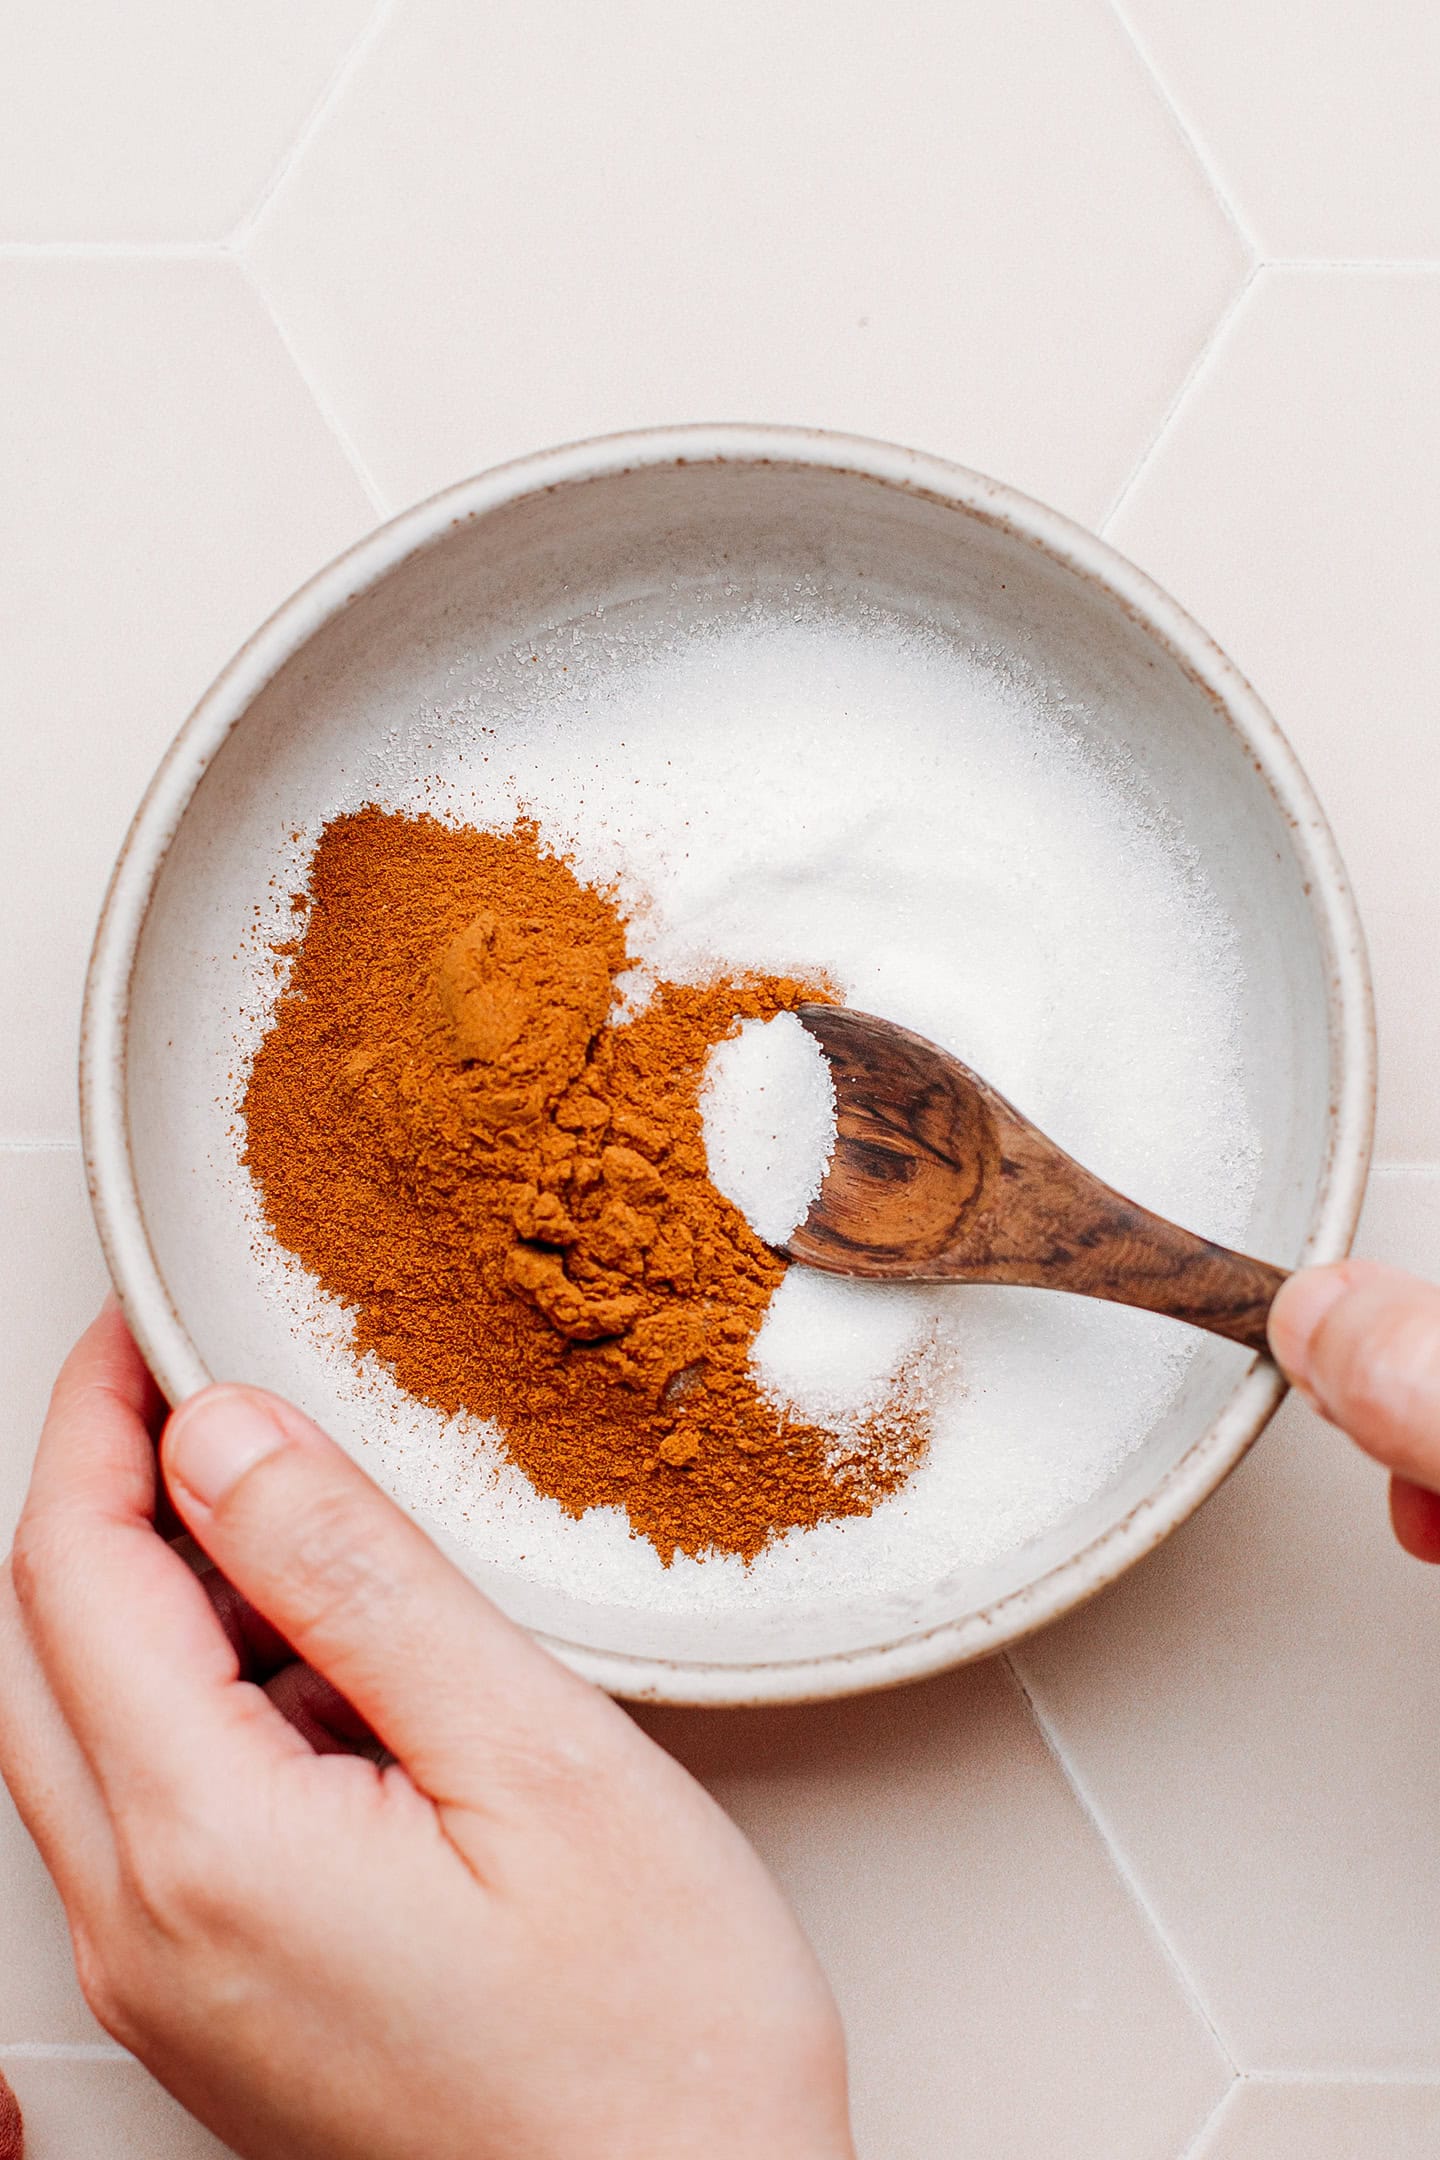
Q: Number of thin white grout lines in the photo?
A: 12